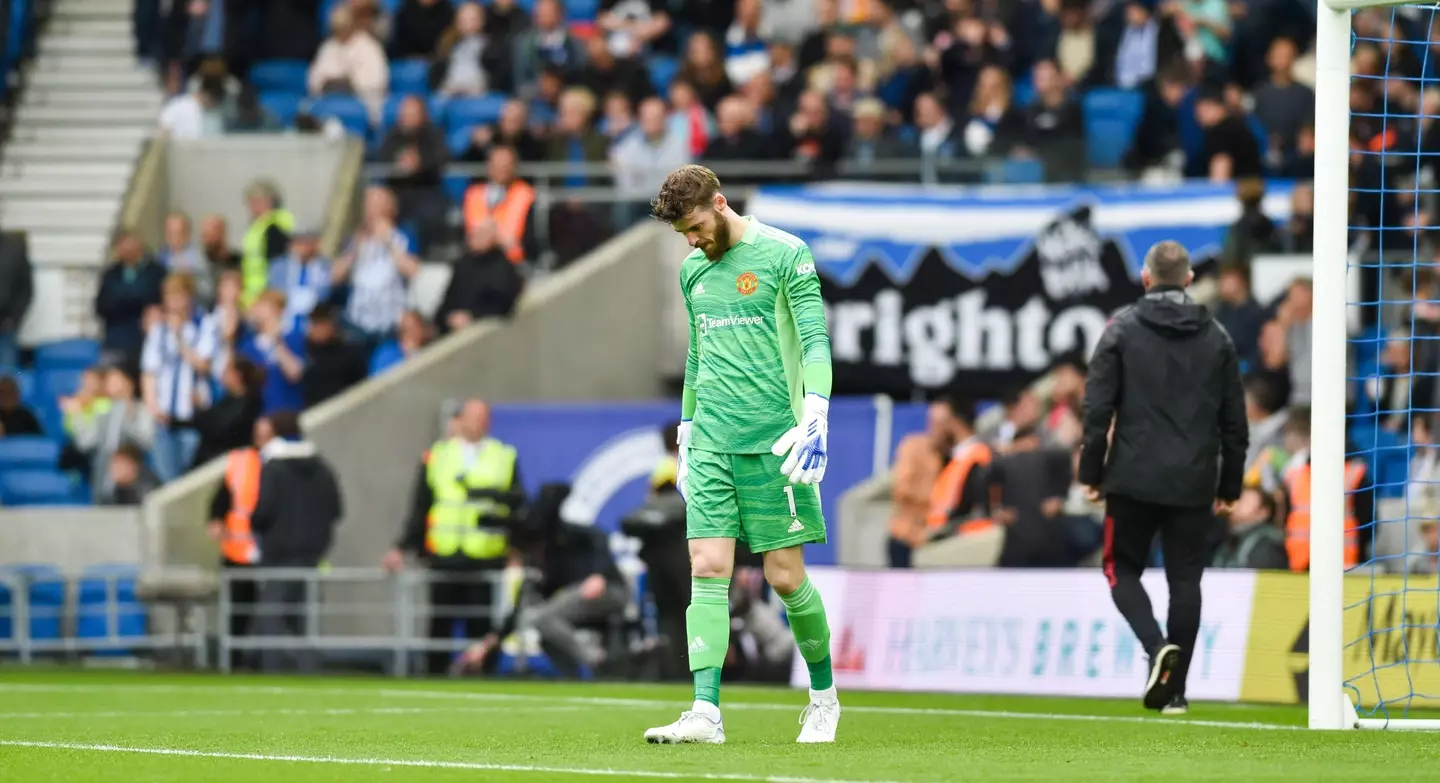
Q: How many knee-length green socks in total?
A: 2